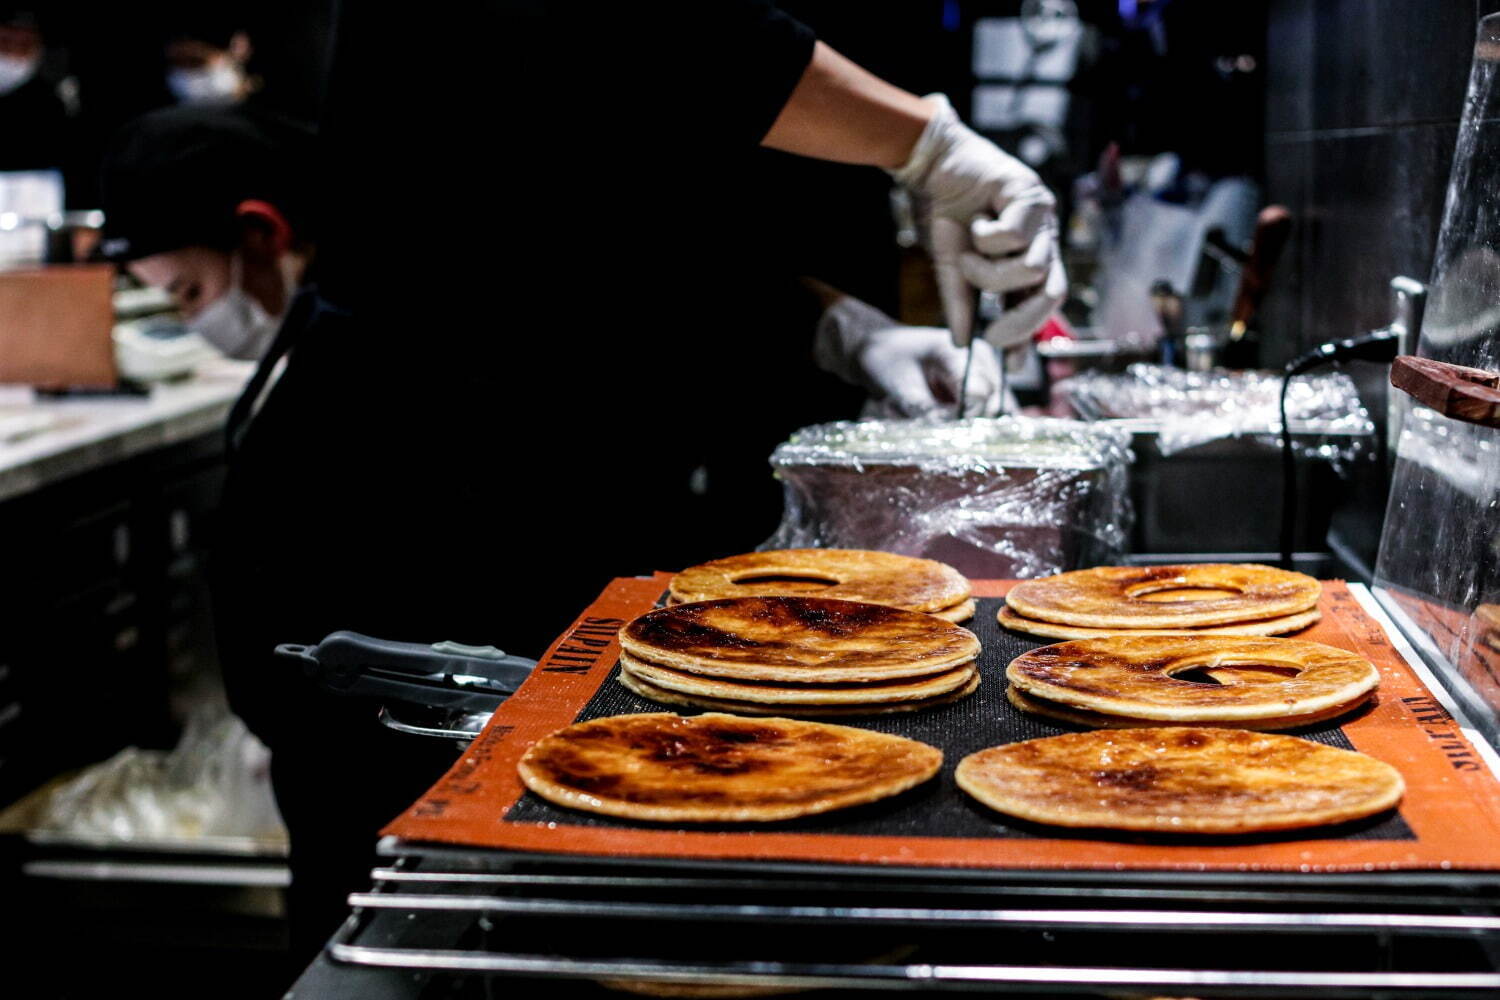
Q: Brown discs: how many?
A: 11